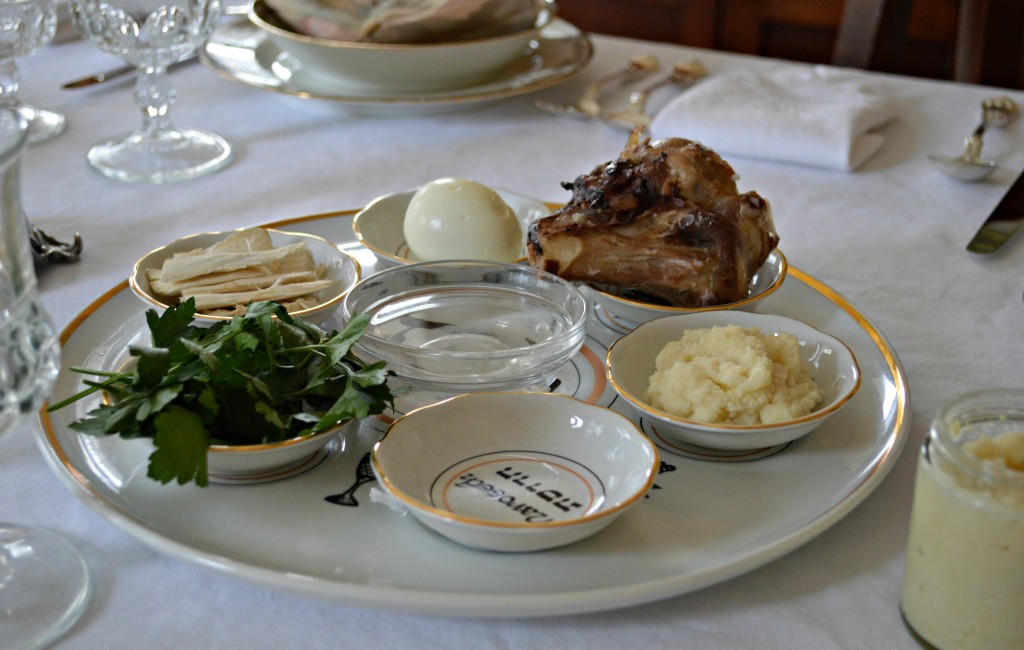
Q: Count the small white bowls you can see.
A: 6